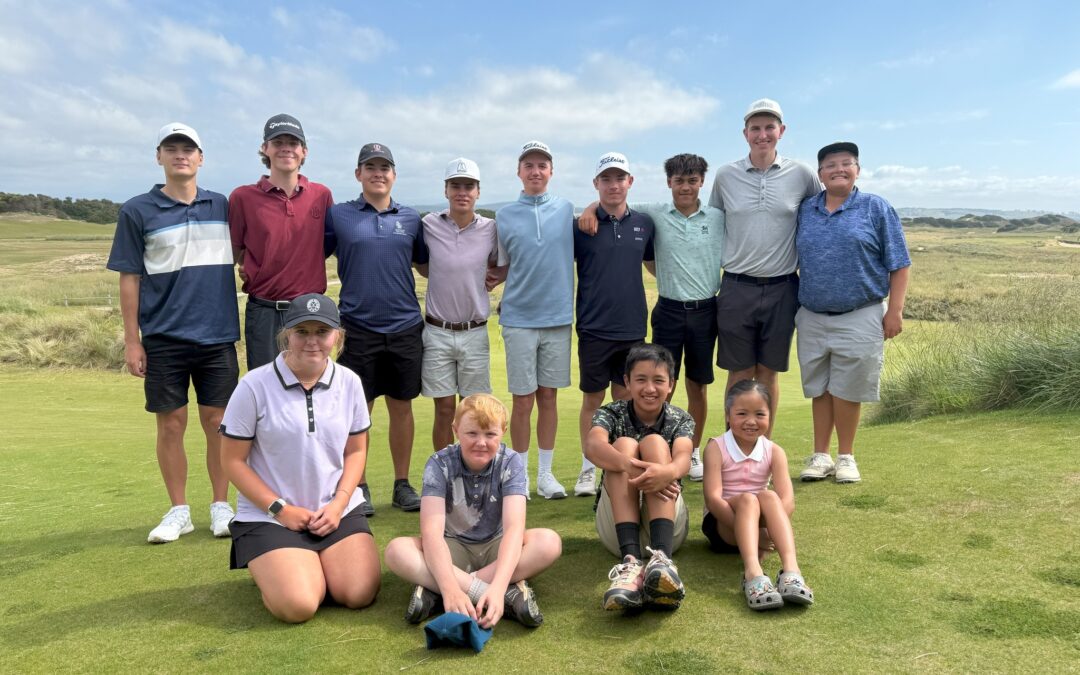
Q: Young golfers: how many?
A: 13